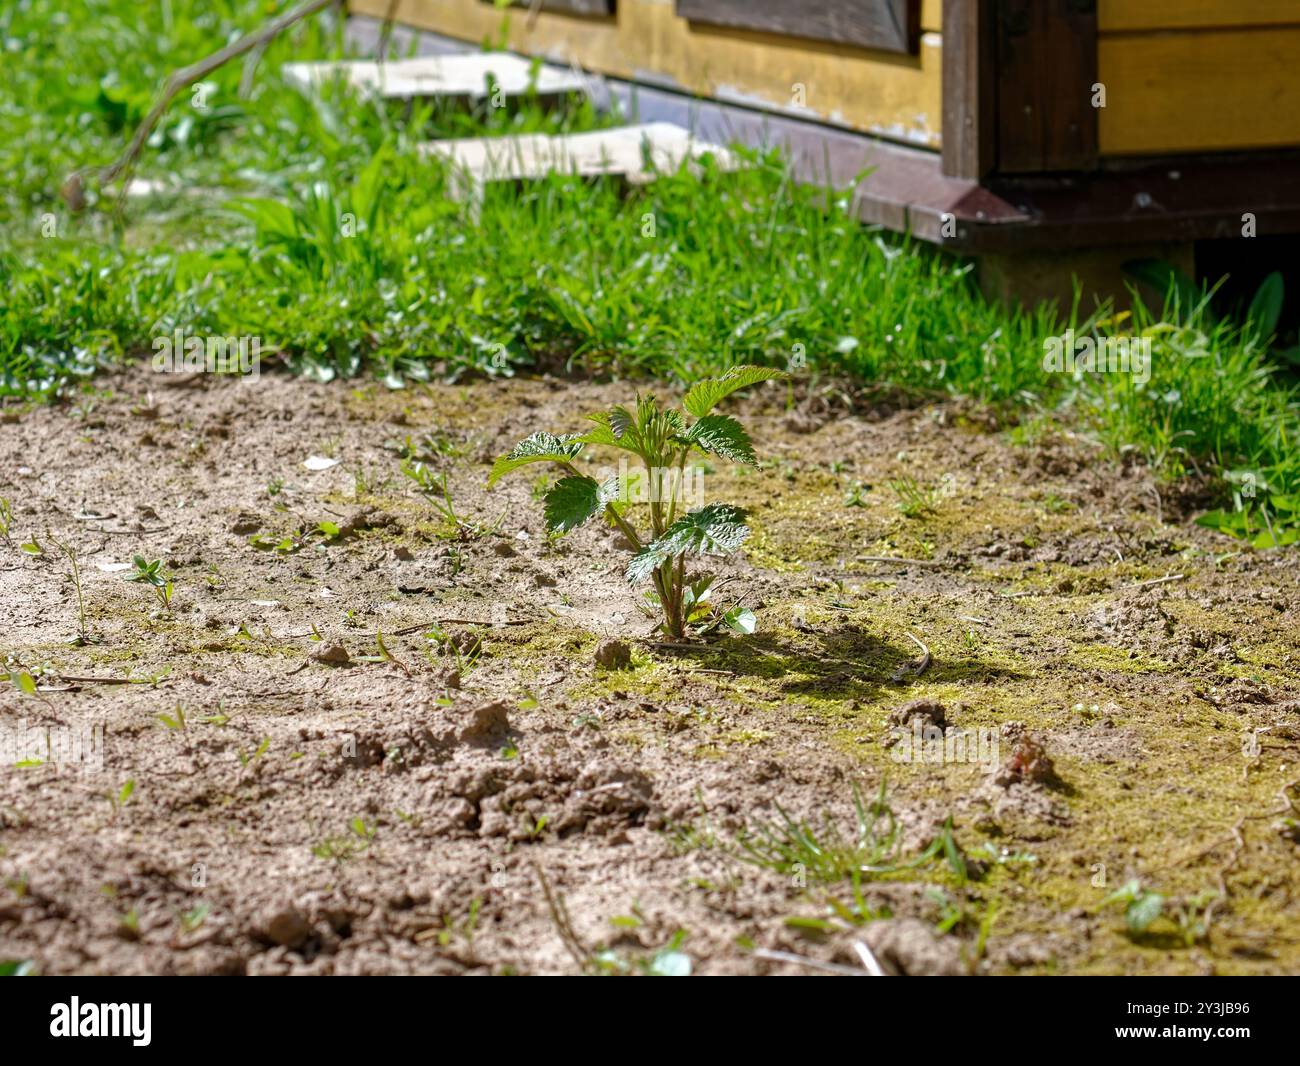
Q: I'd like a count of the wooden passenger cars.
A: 0